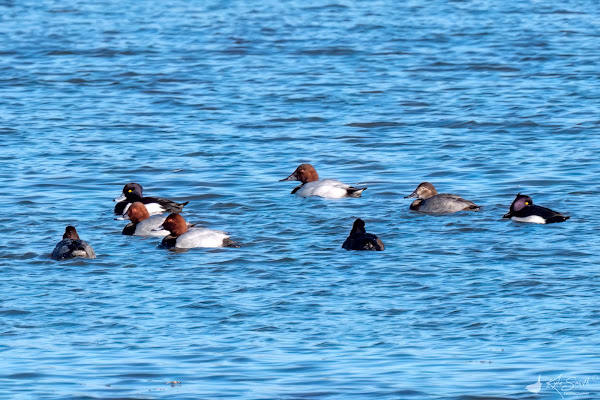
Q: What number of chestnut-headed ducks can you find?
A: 3